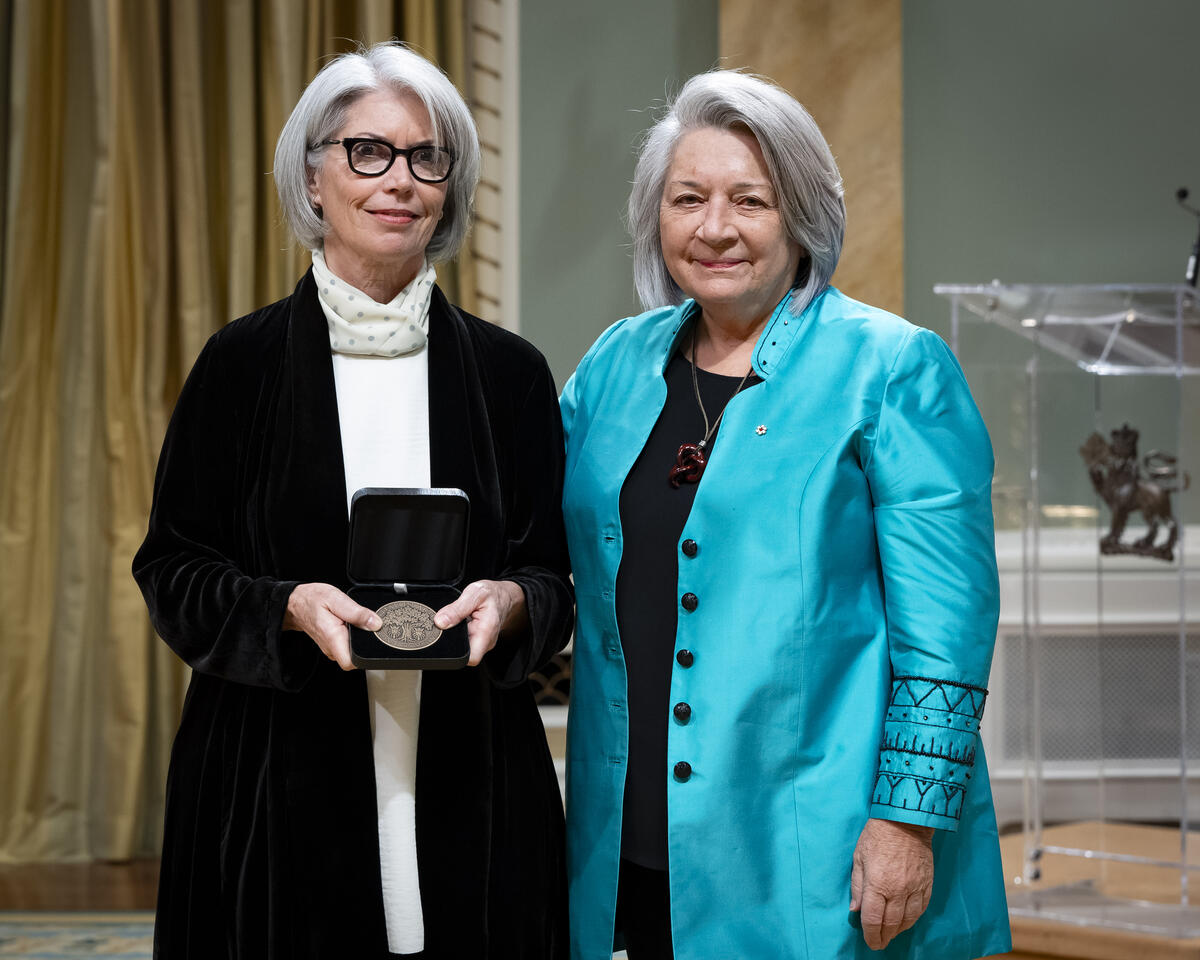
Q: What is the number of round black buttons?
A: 5